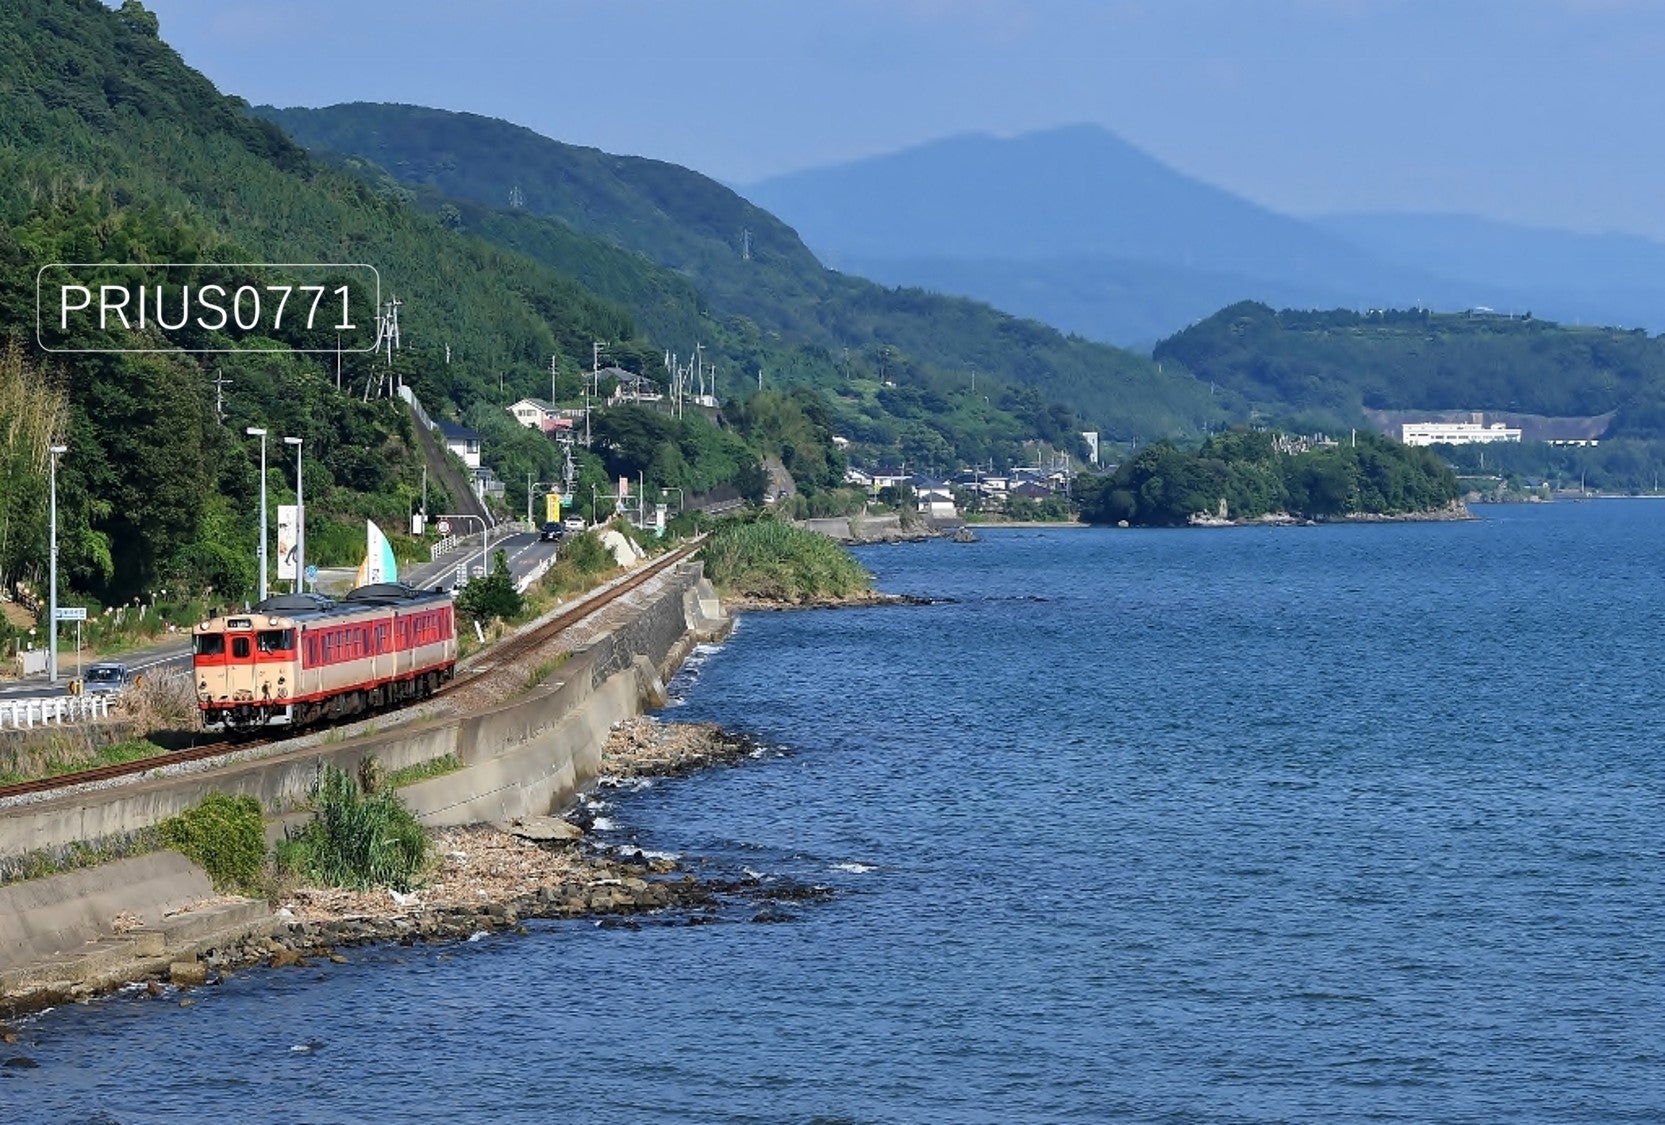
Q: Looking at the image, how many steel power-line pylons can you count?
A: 2